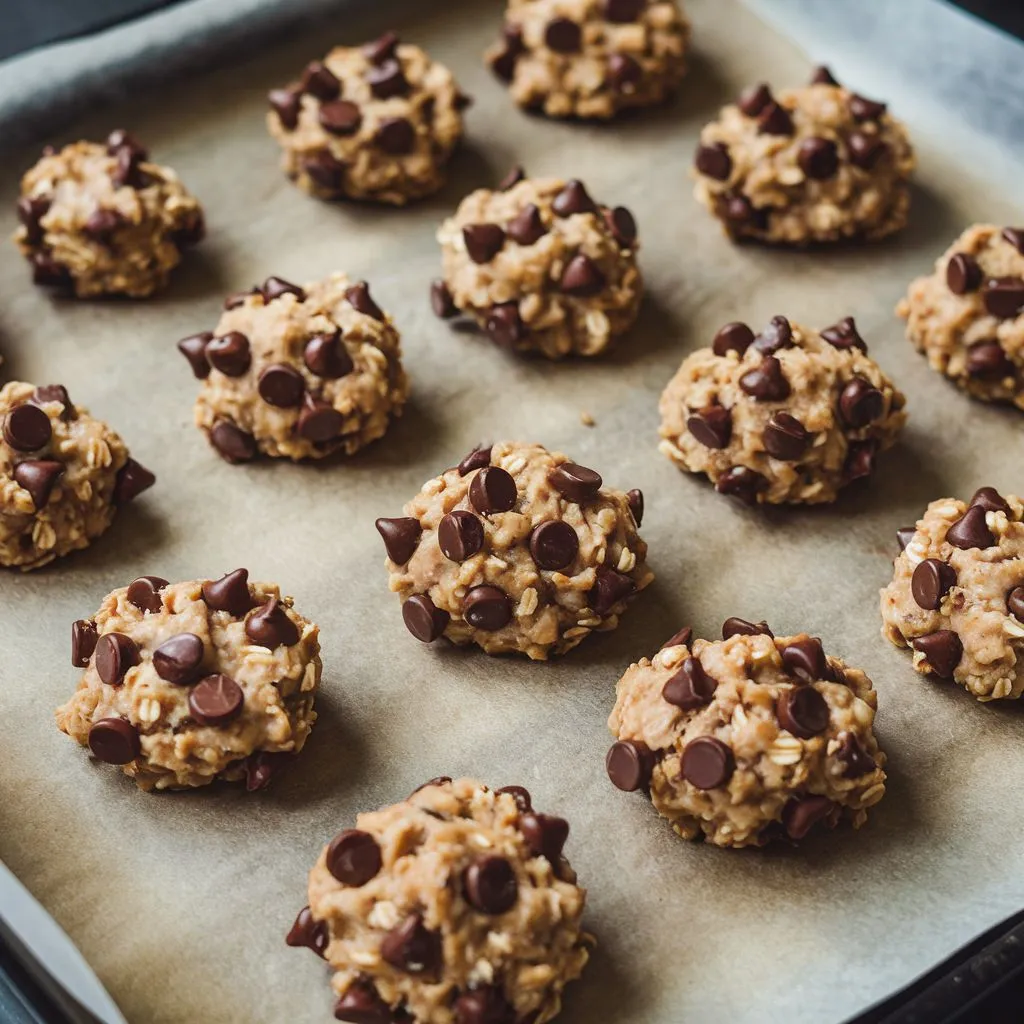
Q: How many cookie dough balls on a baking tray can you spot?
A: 14